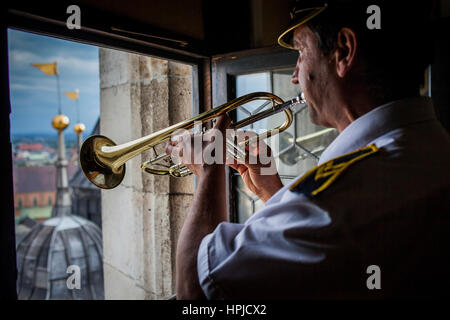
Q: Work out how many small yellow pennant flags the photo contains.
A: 2